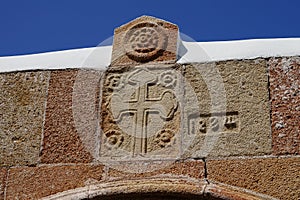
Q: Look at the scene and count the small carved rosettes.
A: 4